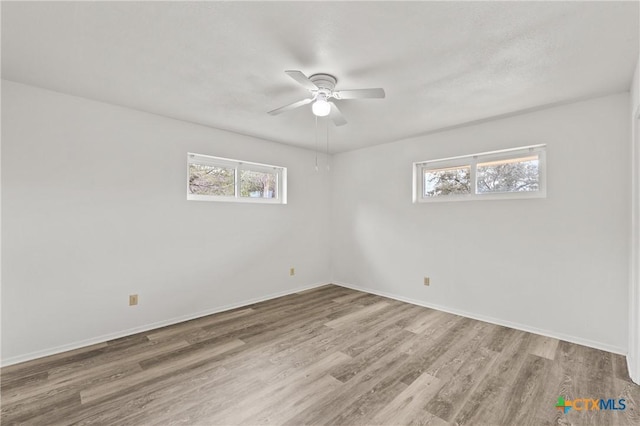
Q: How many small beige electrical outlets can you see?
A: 3